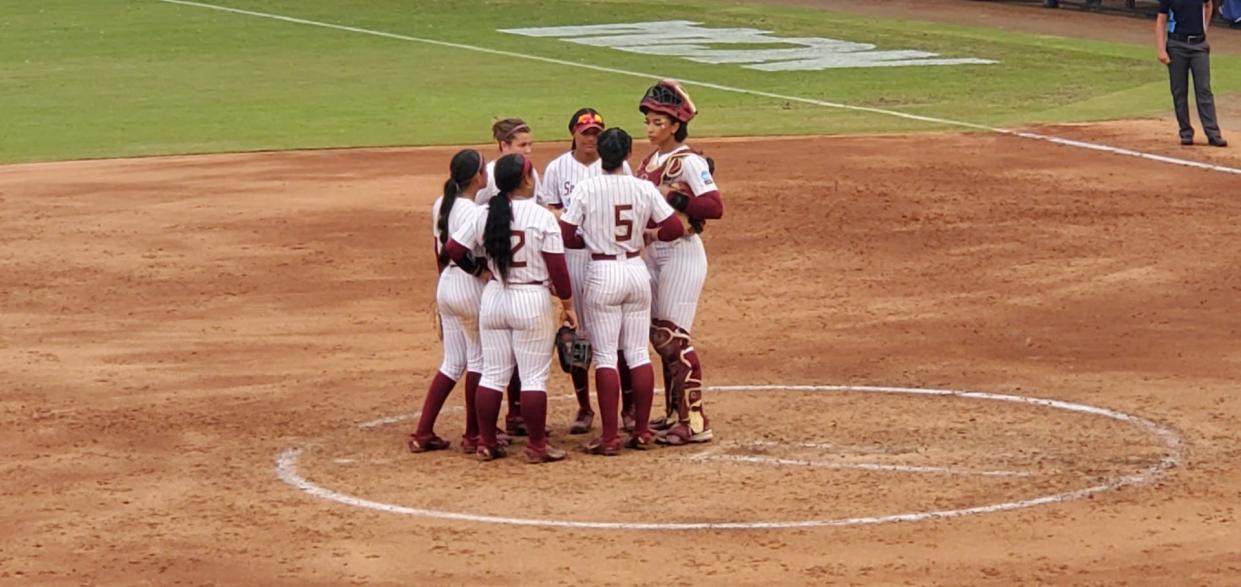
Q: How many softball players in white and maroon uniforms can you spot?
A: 6